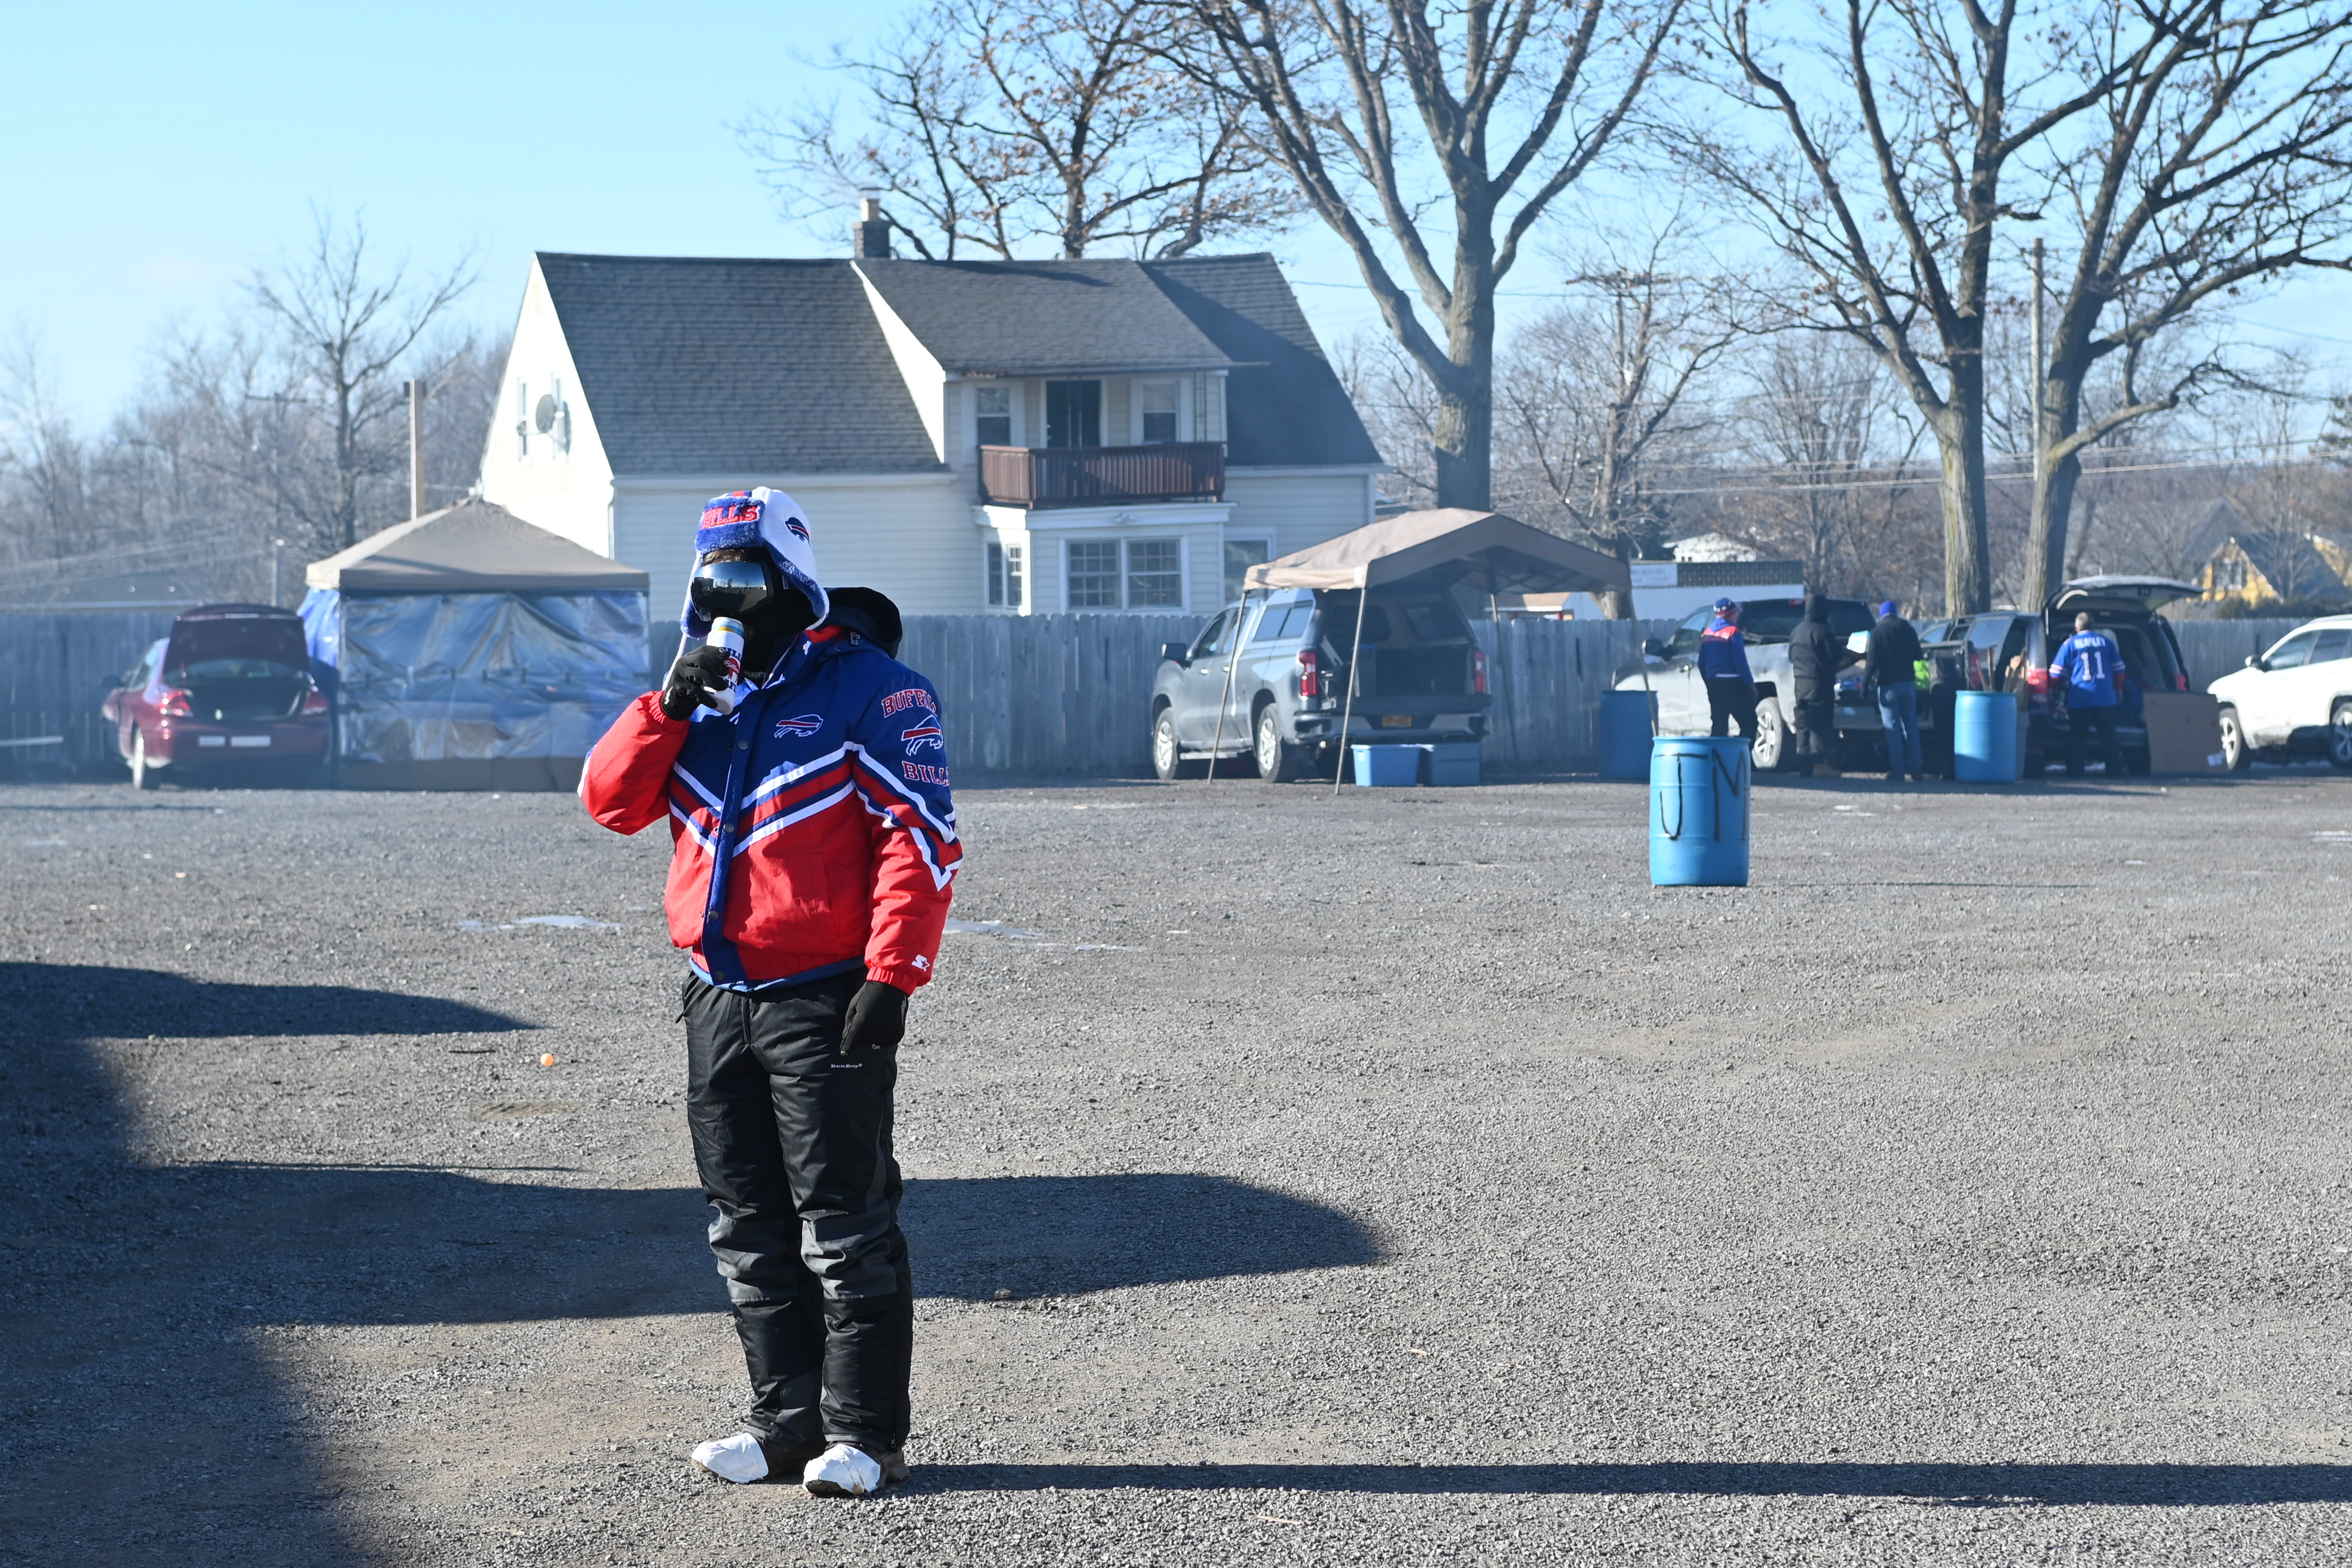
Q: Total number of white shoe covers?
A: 2